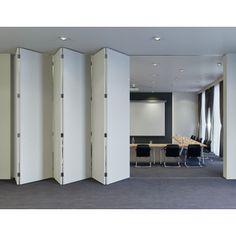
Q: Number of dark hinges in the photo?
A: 12